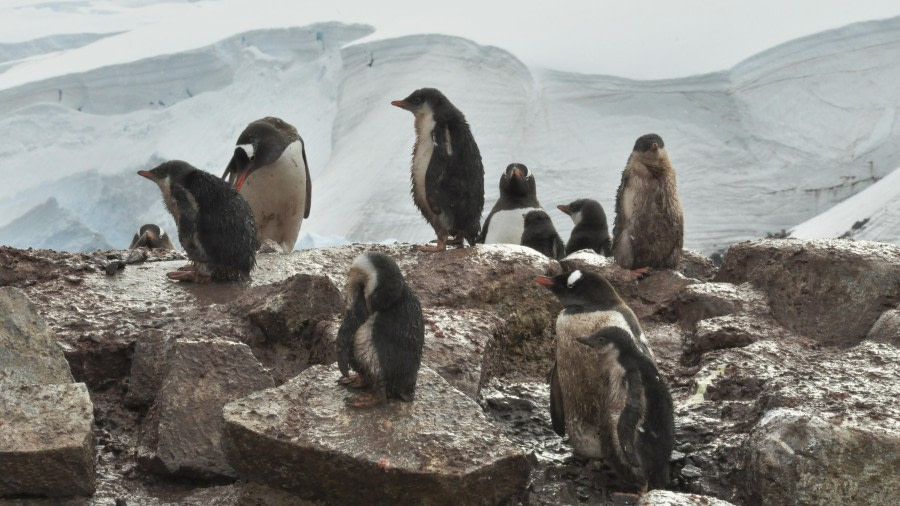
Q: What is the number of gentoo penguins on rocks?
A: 11